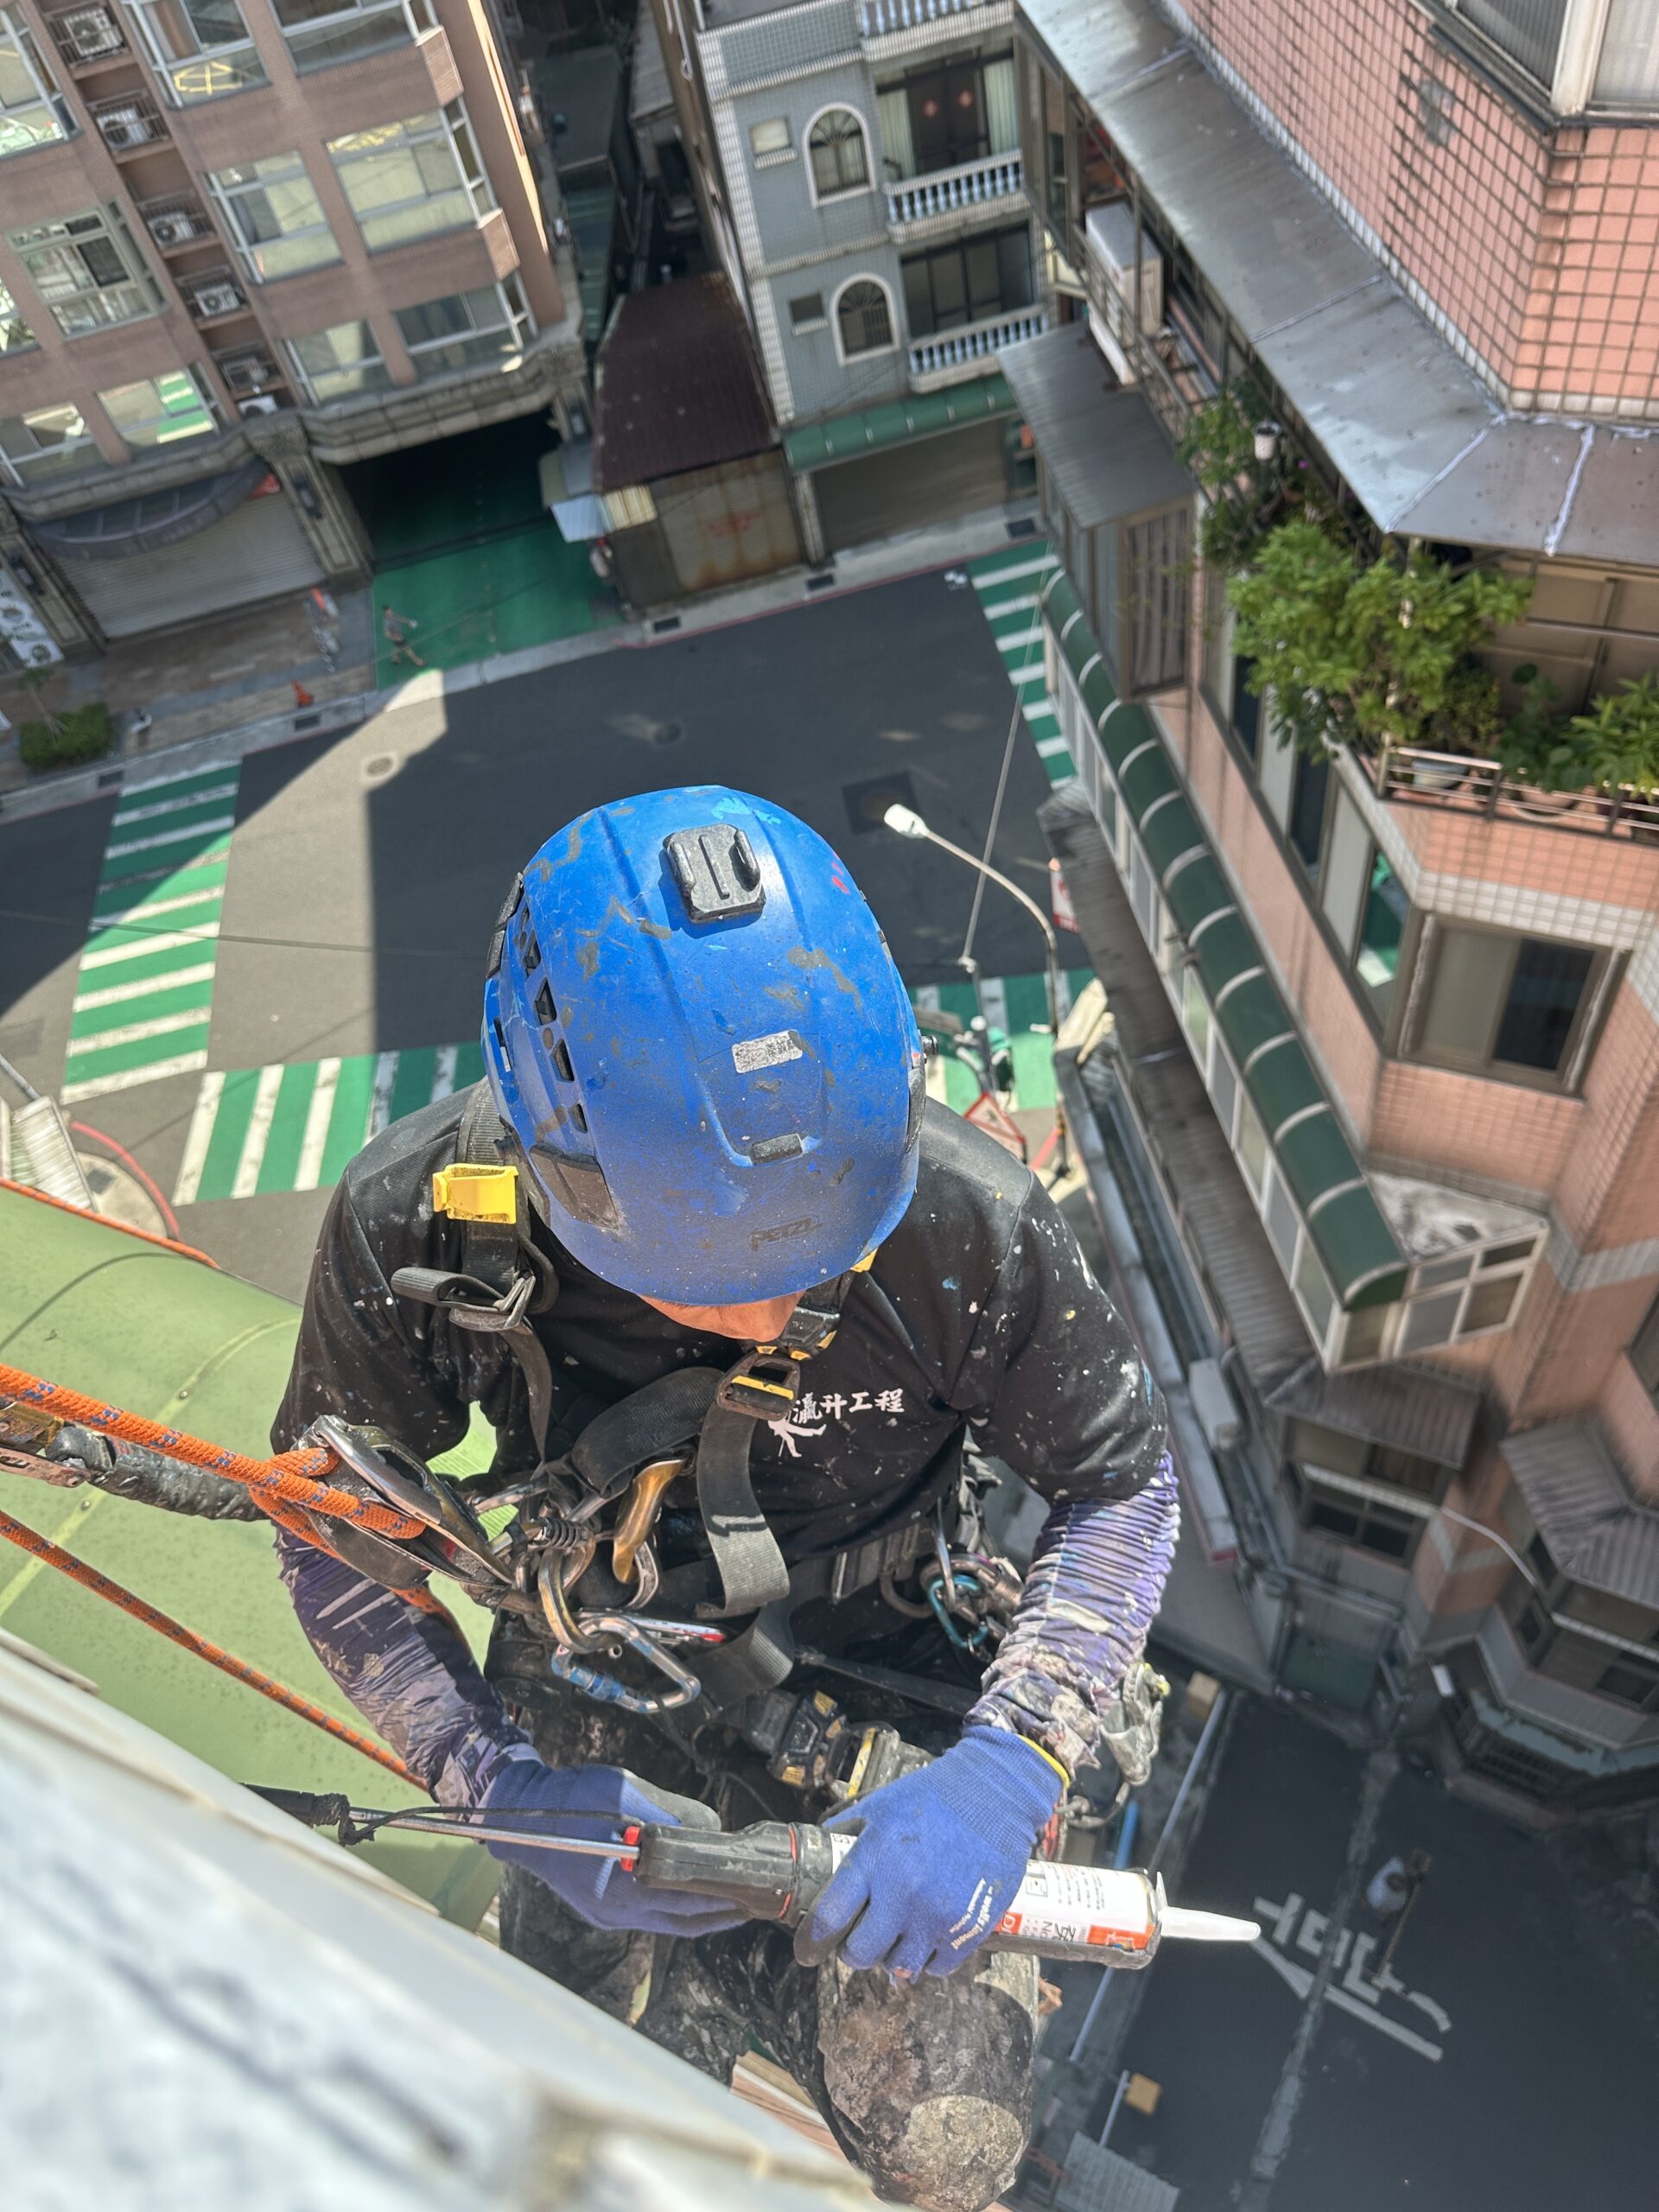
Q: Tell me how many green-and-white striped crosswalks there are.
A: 3